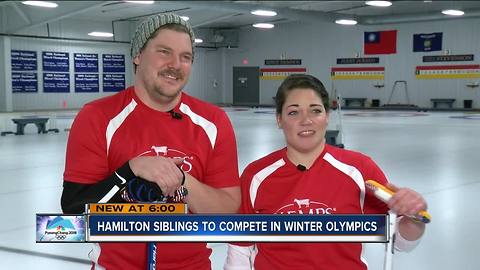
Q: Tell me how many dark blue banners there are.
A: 8